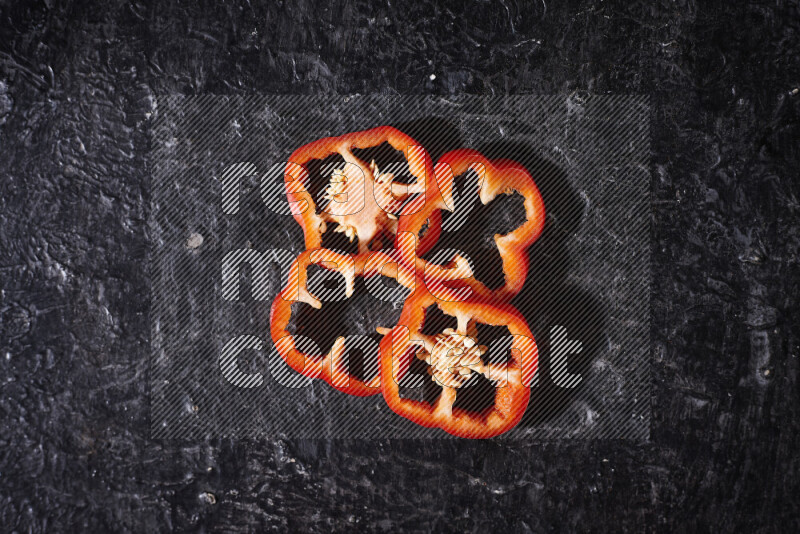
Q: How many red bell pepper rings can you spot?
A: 4